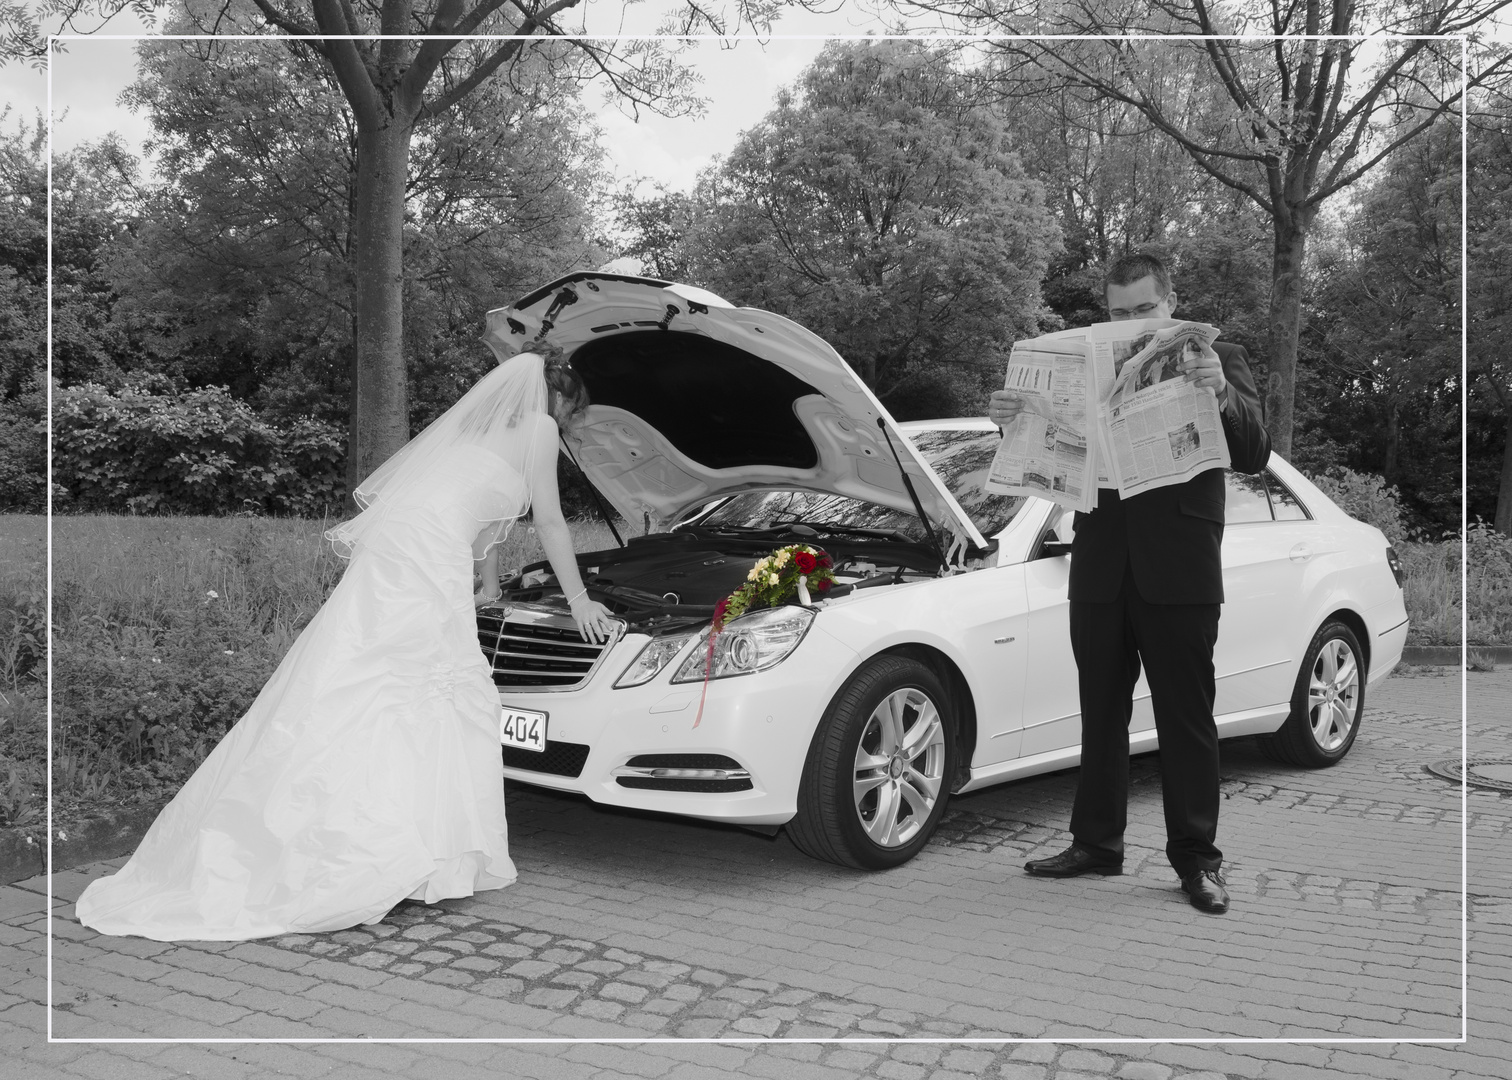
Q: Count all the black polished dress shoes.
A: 2